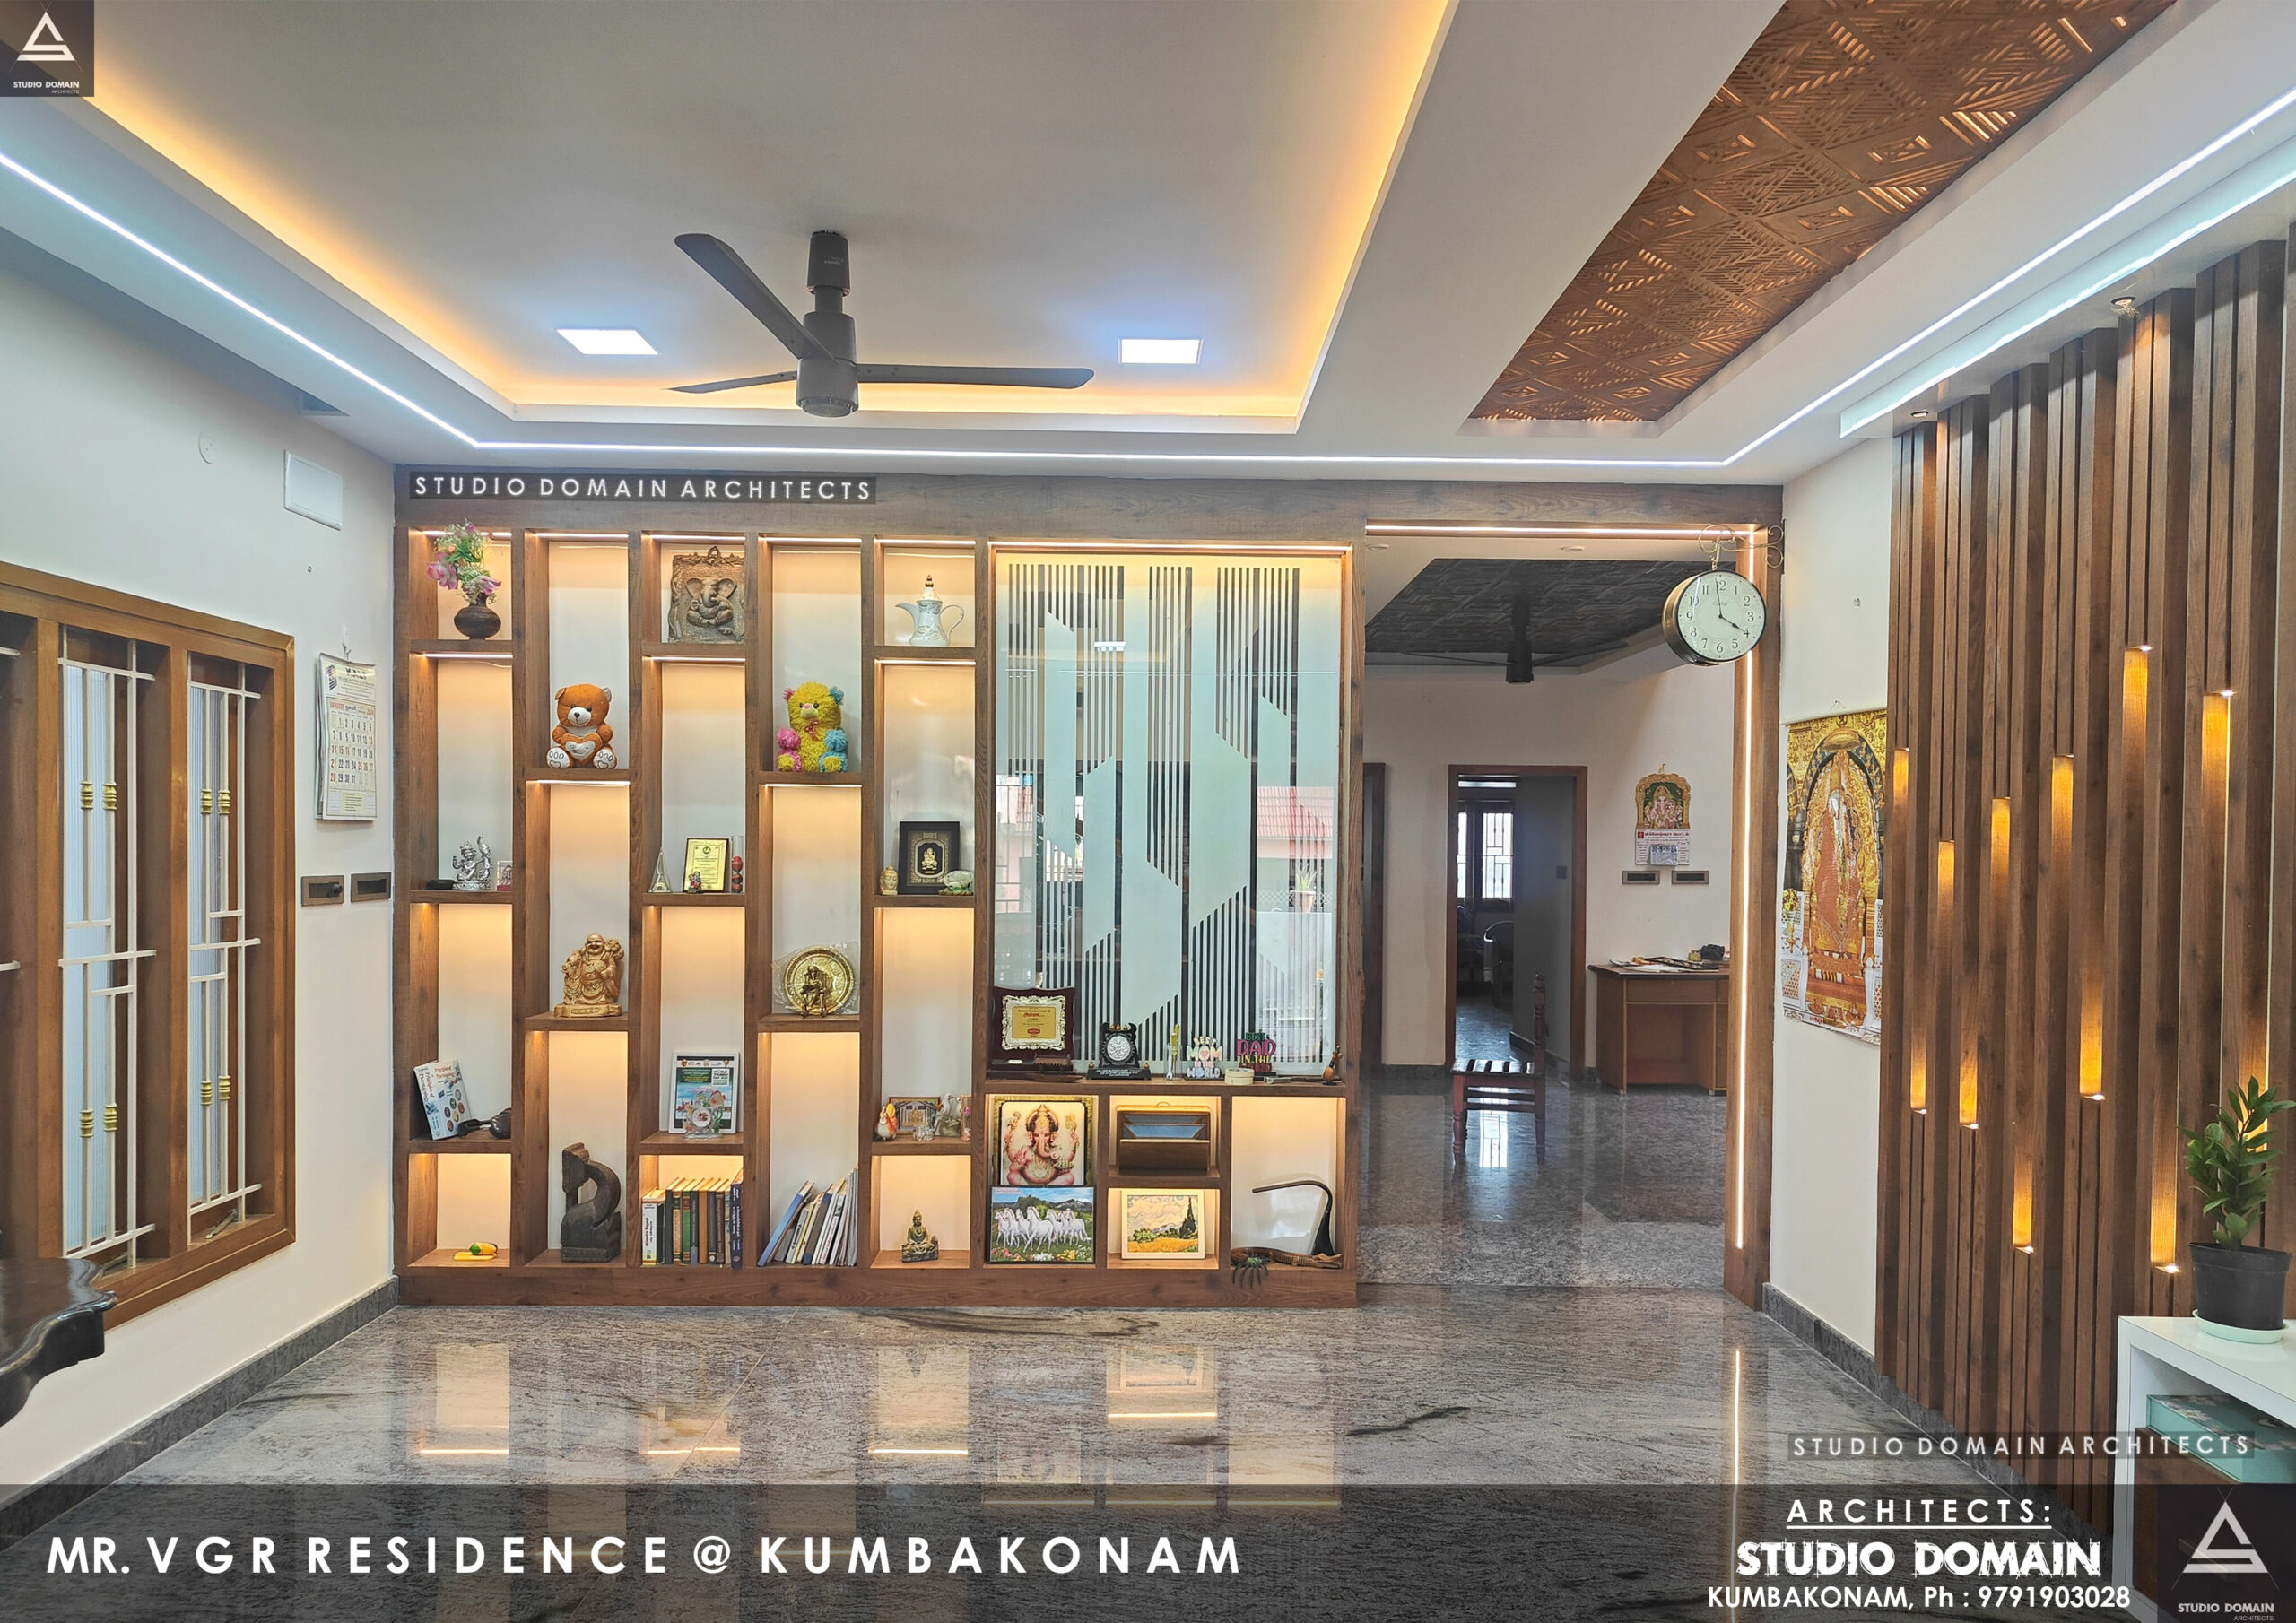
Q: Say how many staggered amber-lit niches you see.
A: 12